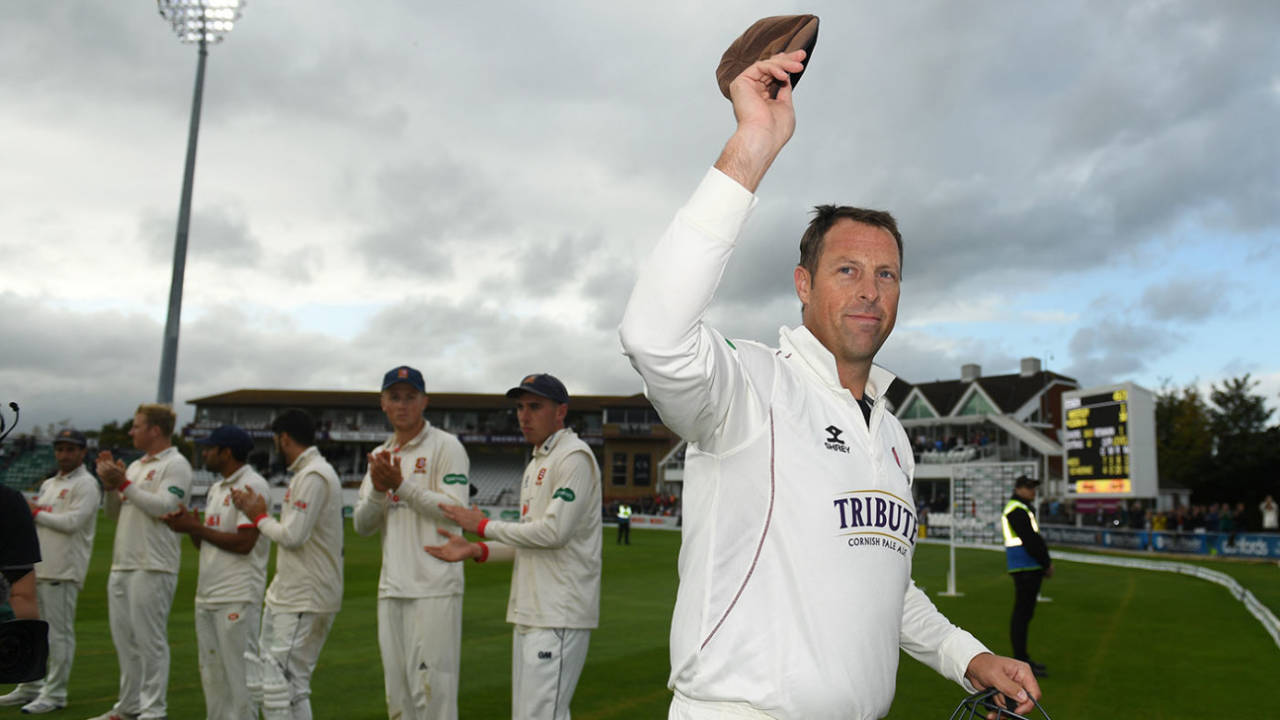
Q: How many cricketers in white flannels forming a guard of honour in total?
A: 6